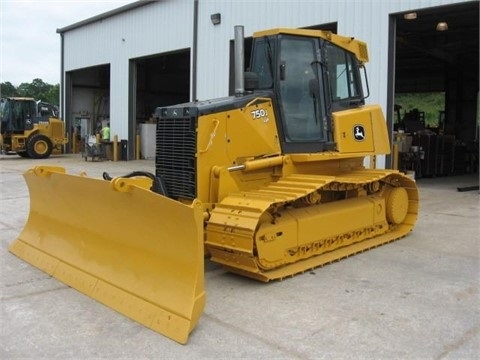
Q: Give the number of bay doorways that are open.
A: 4